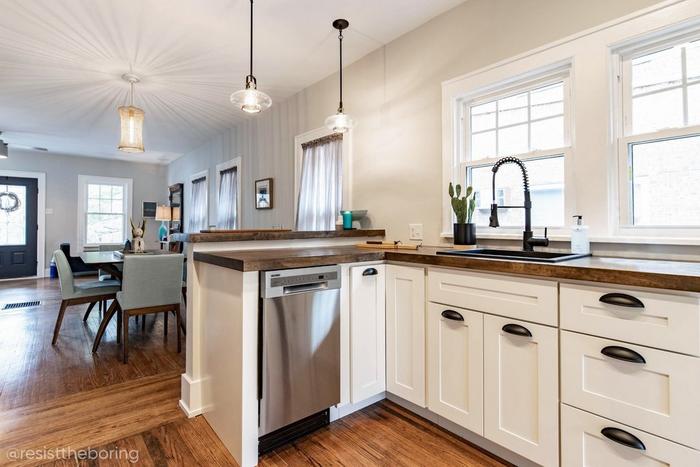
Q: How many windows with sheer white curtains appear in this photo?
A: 3